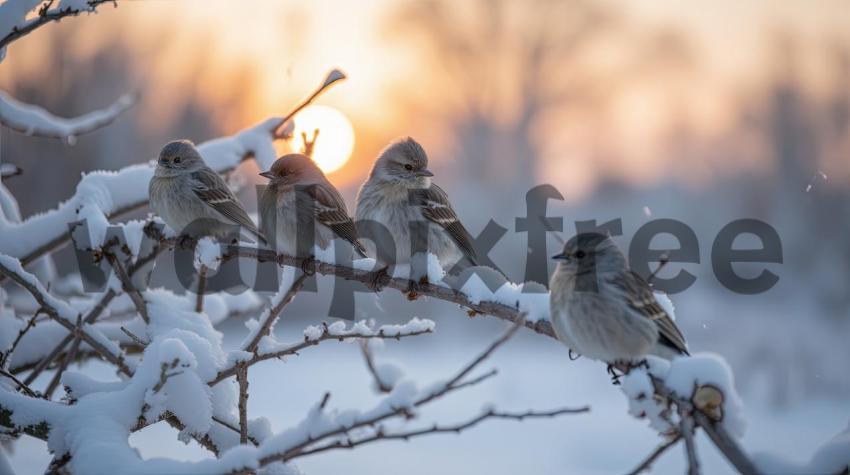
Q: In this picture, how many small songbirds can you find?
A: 4